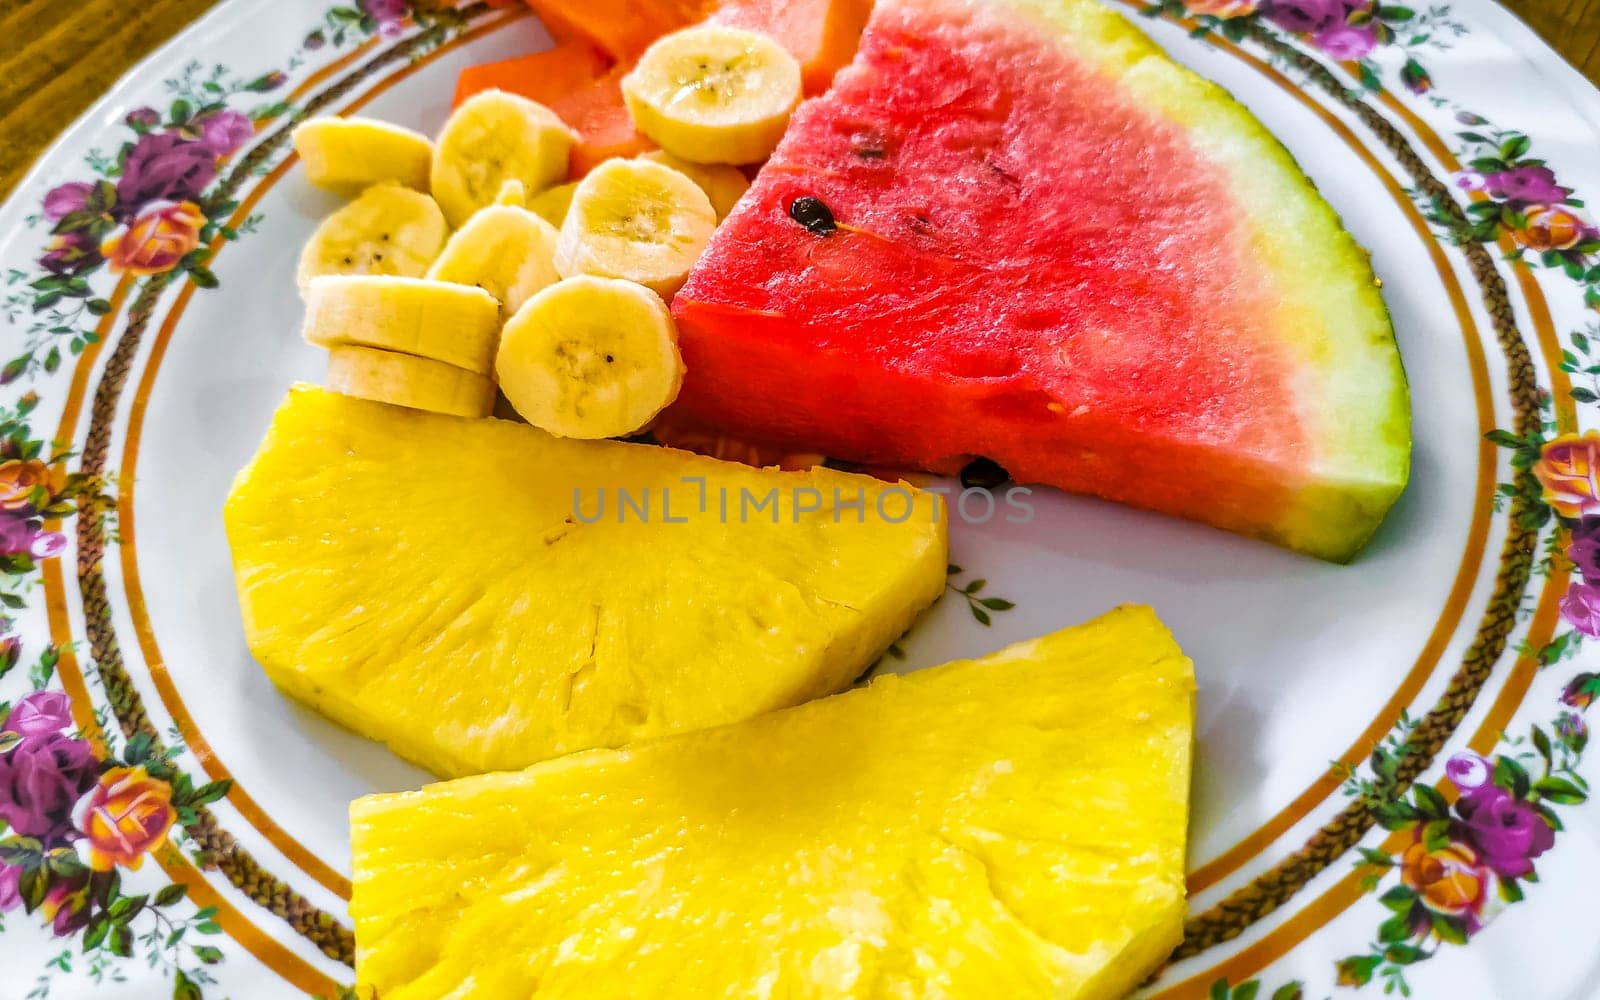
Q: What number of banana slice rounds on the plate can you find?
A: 11